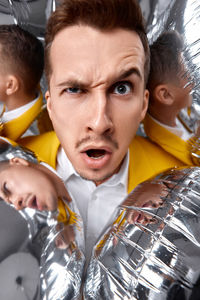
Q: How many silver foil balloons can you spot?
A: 4